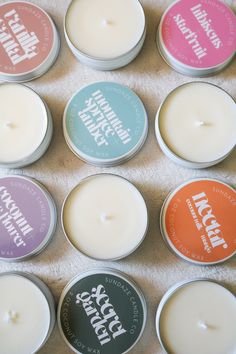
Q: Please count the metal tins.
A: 12